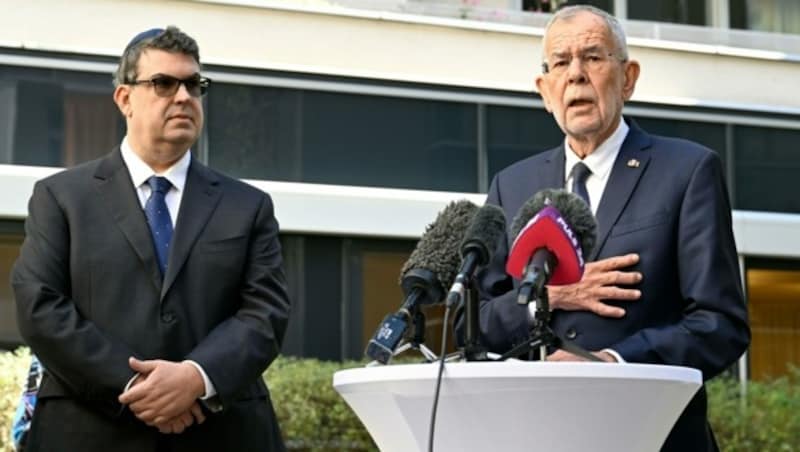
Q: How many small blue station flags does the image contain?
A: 1